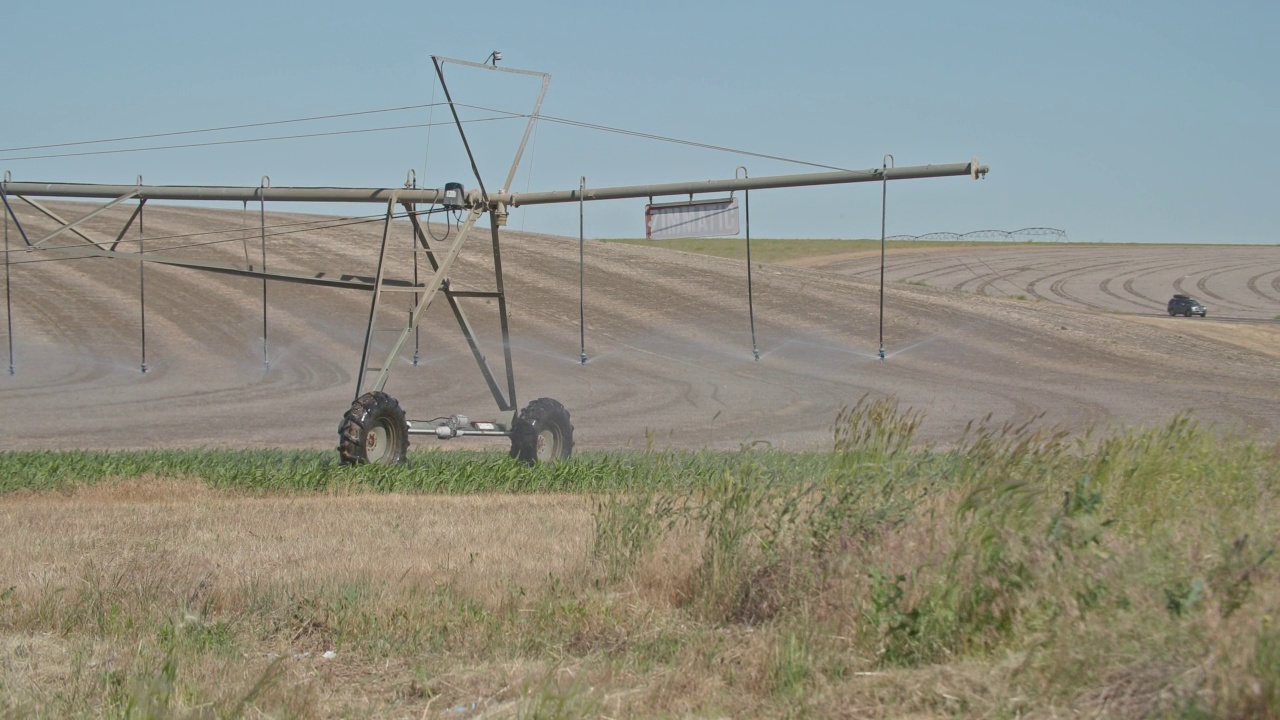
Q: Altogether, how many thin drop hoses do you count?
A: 7